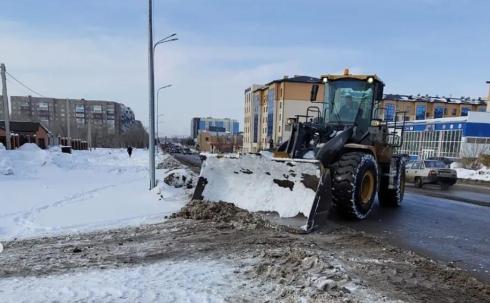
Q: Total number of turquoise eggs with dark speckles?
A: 0